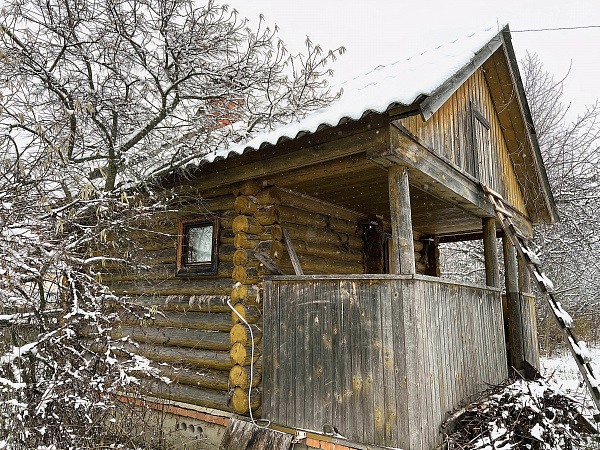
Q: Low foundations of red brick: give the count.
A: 1